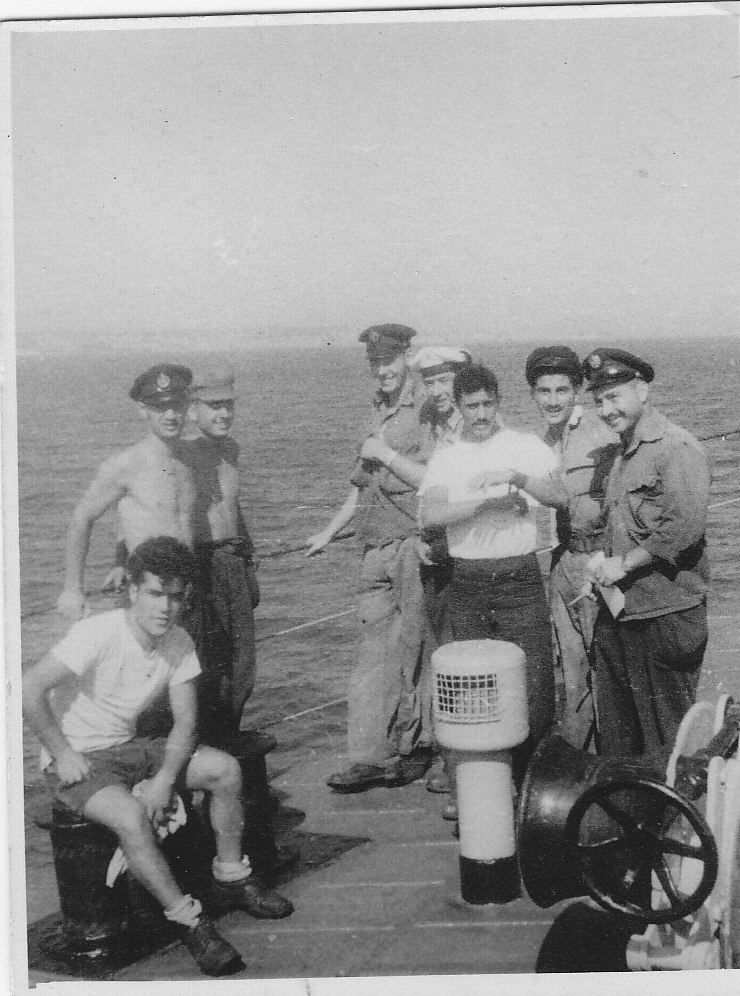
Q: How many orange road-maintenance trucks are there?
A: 0